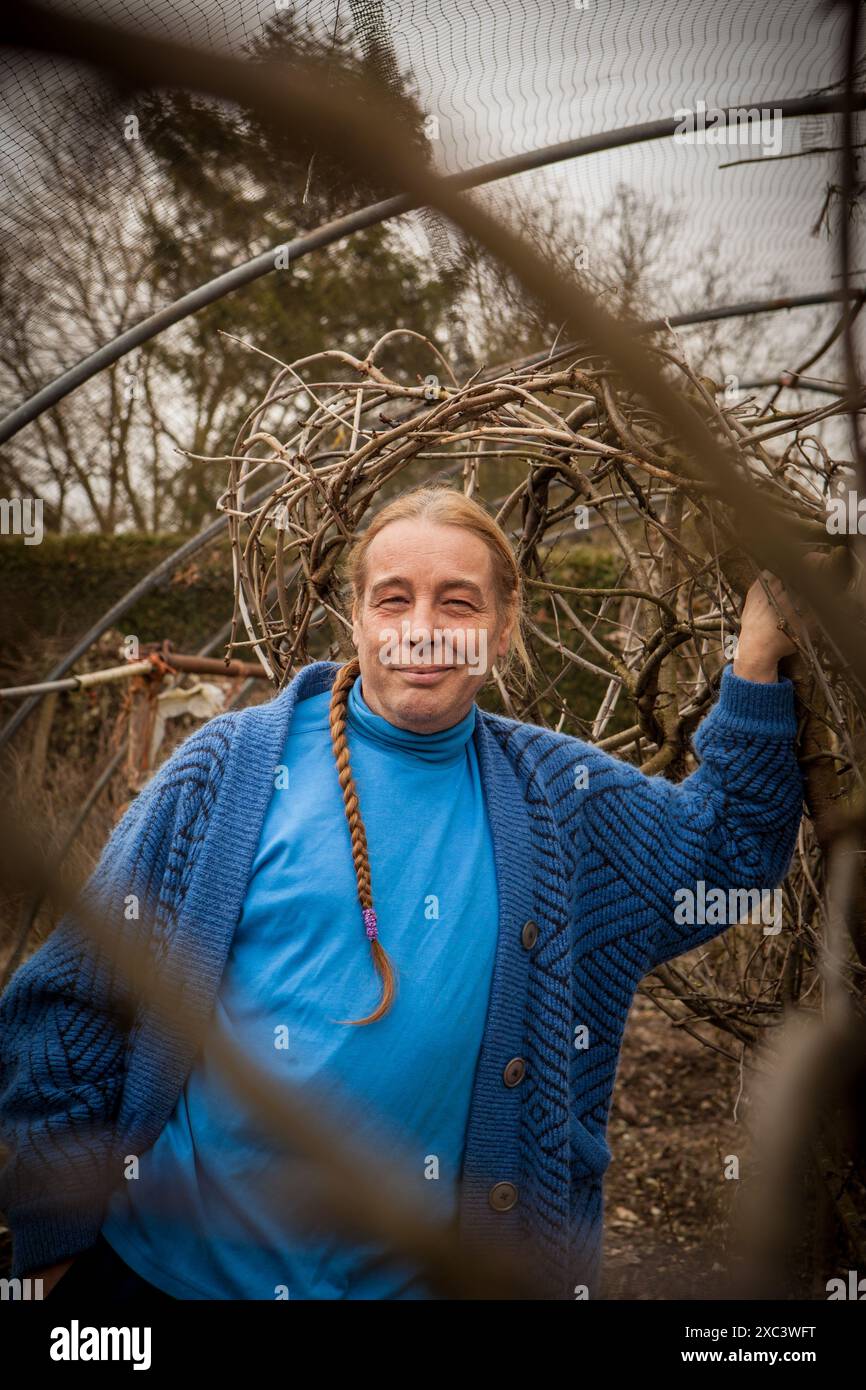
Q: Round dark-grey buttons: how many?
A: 3